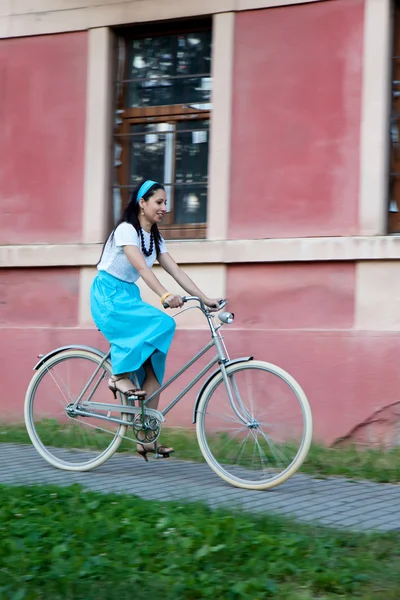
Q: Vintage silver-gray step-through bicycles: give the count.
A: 1